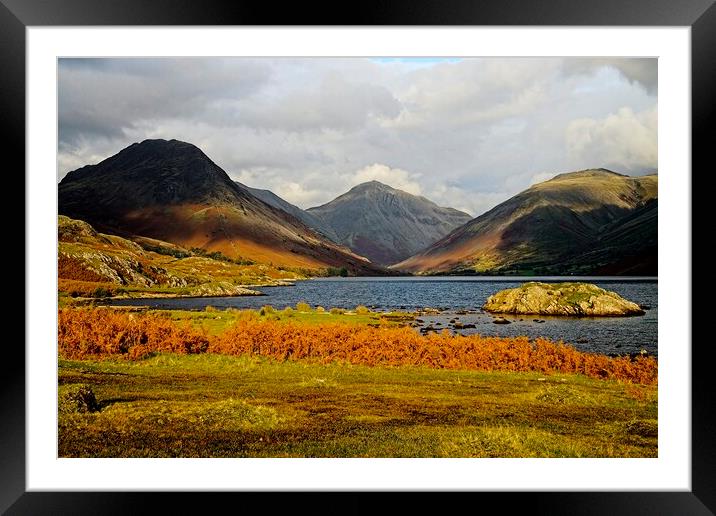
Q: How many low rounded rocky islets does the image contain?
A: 1